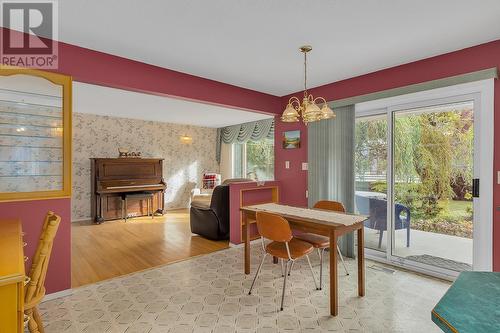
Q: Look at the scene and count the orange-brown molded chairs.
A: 2